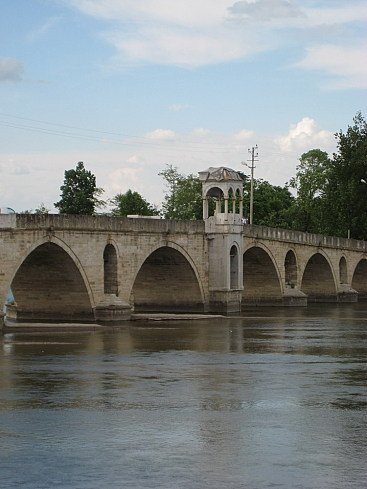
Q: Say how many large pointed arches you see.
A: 5